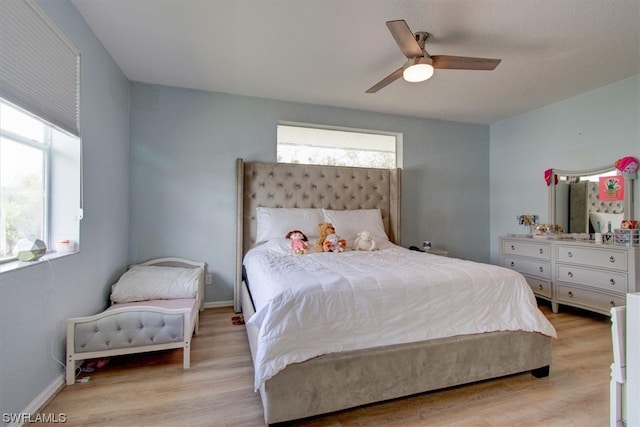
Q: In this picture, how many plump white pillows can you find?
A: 3